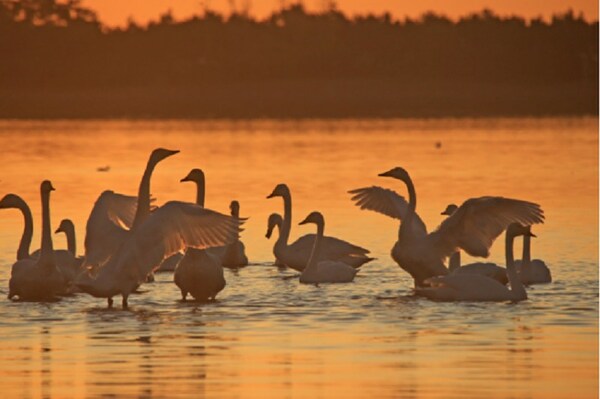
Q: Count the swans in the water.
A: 13